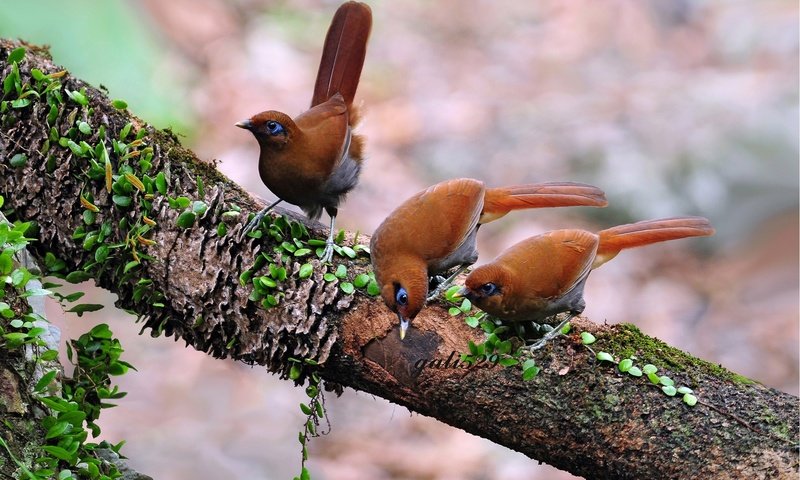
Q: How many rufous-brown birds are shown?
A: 3